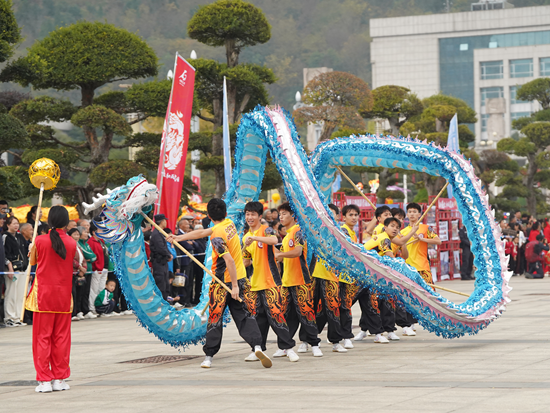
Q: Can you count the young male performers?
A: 9